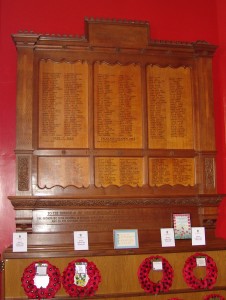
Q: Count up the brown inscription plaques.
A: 6